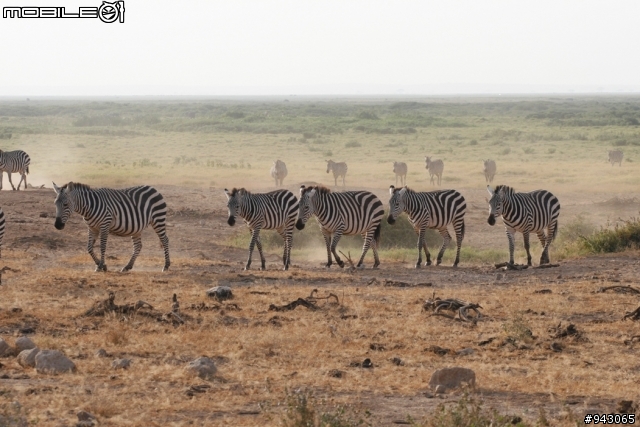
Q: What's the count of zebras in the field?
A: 13